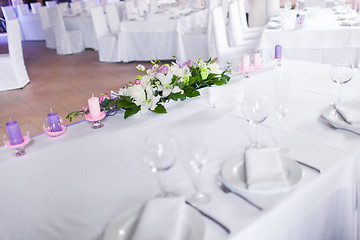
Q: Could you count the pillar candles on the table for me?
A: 6